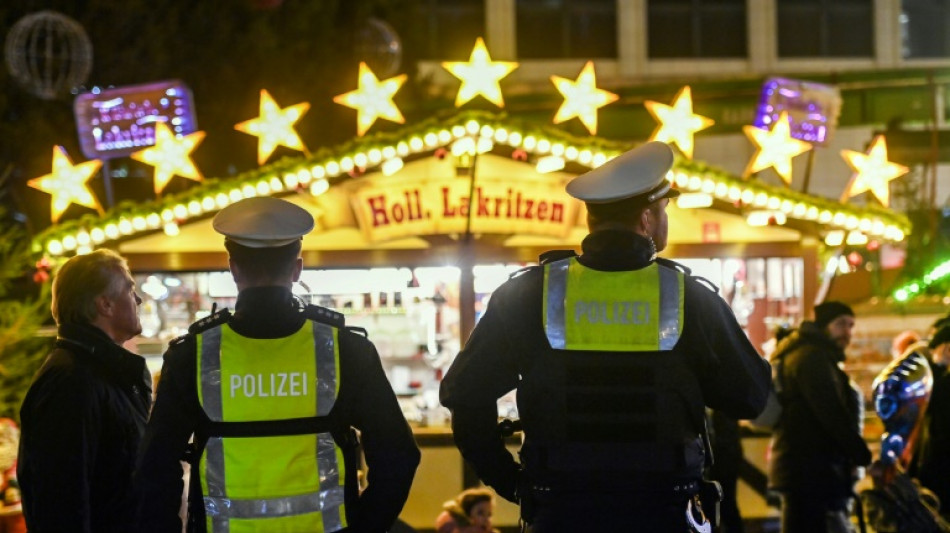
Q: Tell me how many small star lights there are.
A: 9